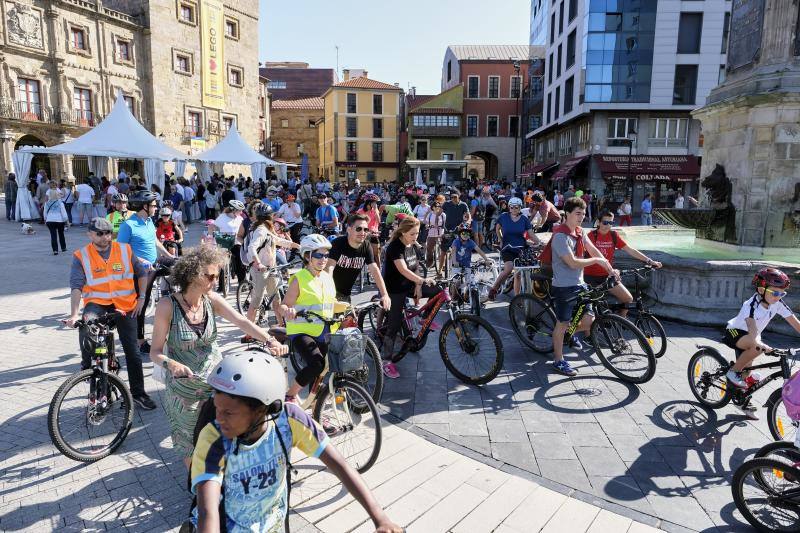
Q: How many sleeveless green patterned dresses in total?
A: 1